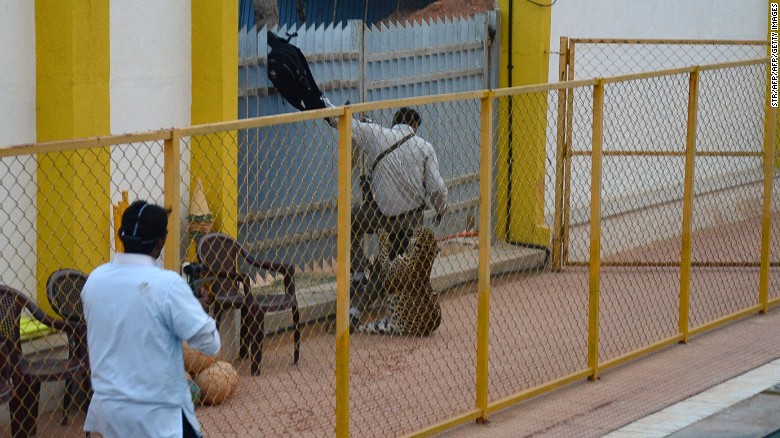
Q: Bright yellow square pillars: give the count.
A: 3